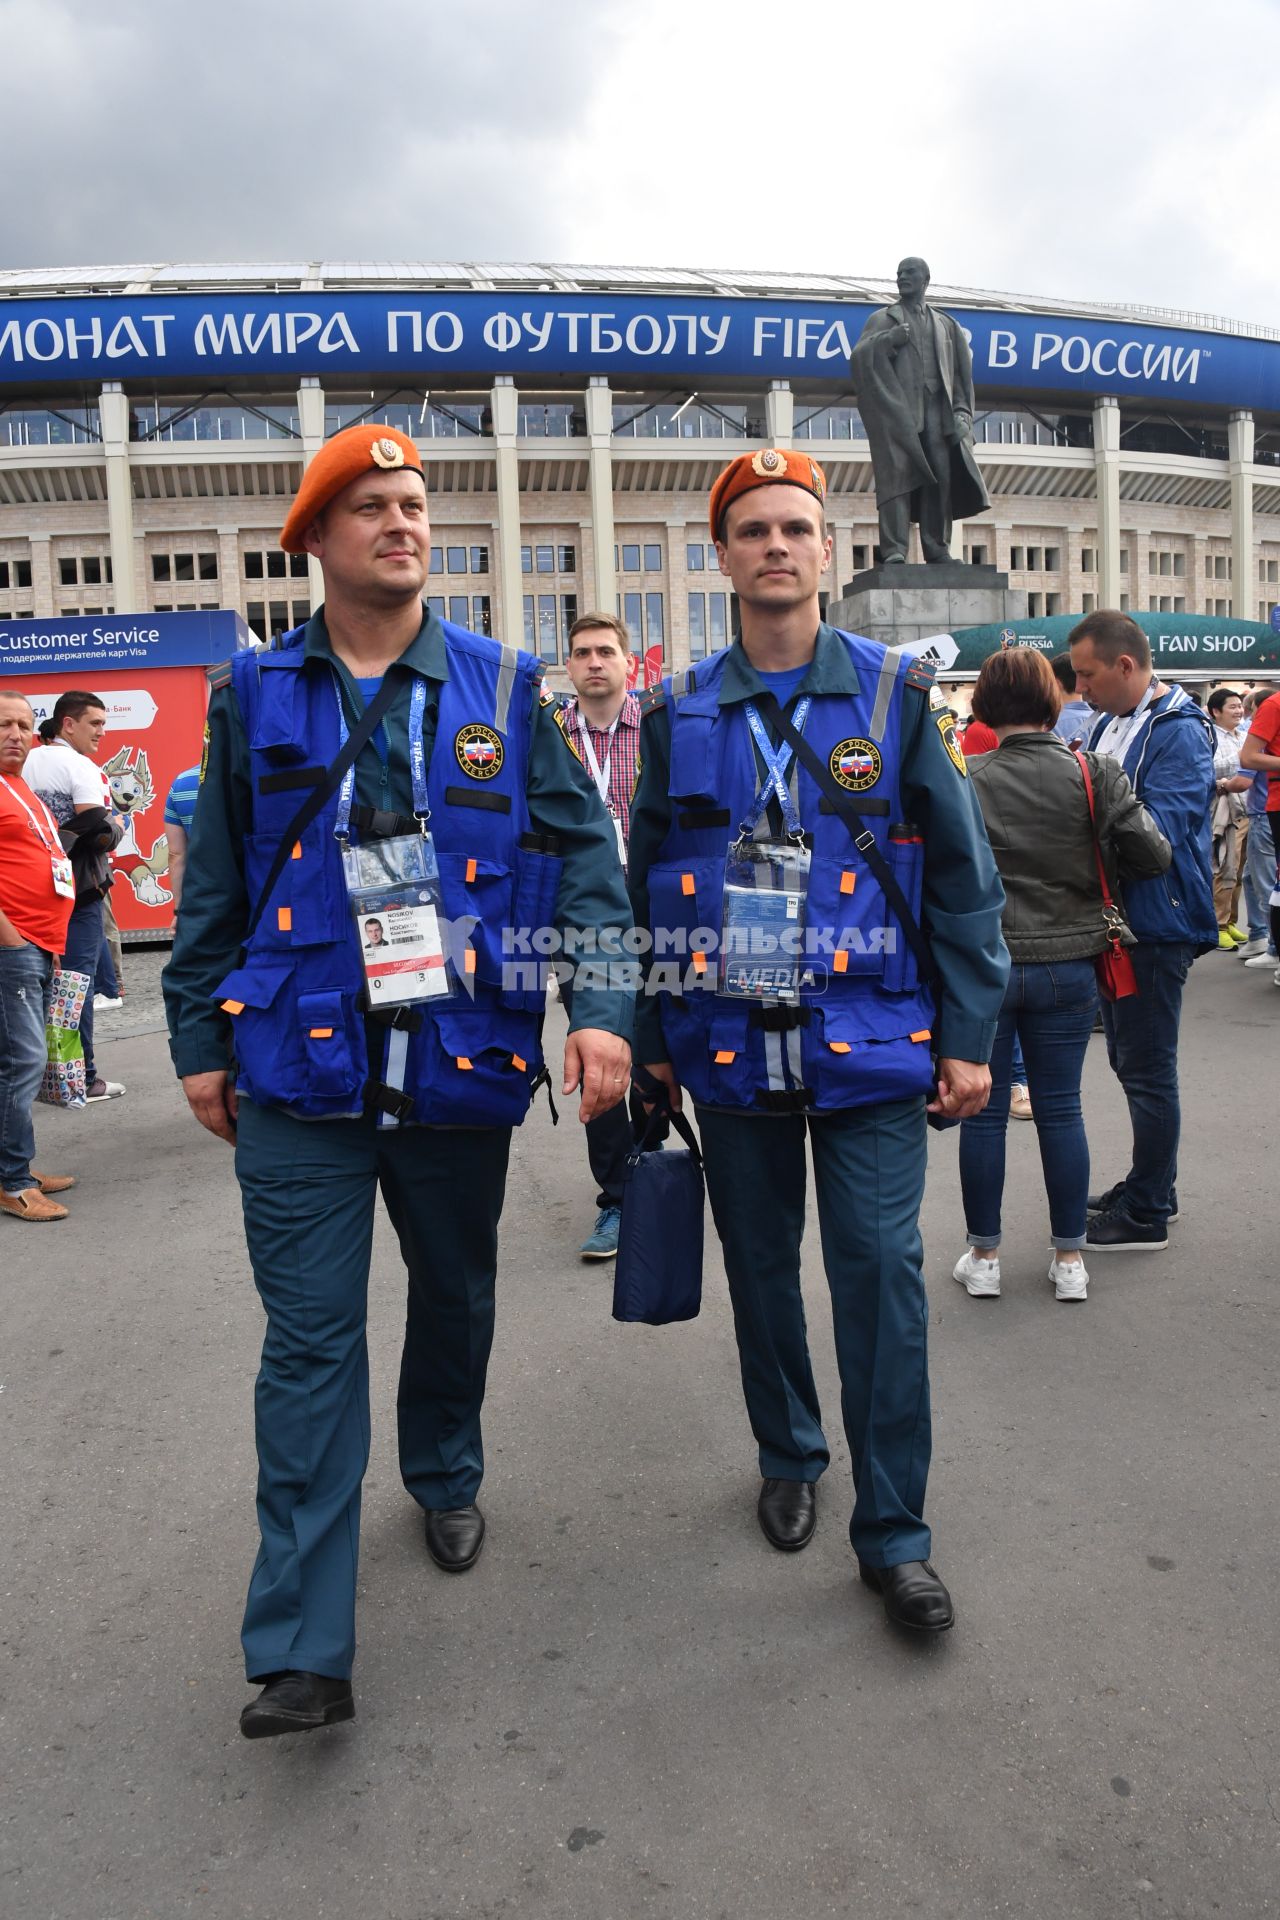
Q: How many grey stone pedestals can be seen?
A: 1